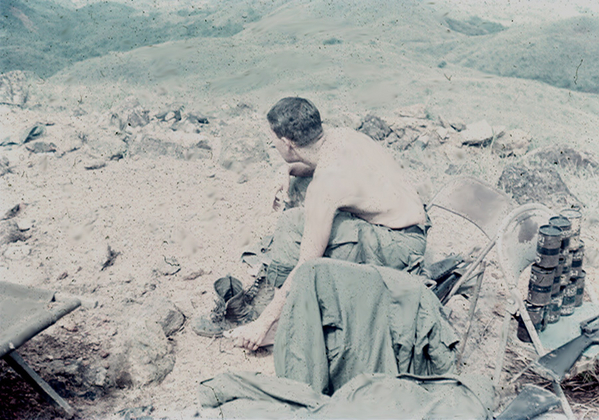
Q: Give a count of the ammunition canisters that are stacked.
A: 12